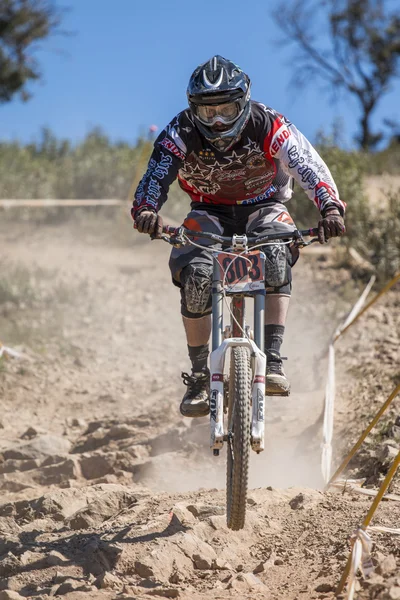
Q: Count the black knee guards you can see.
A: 2